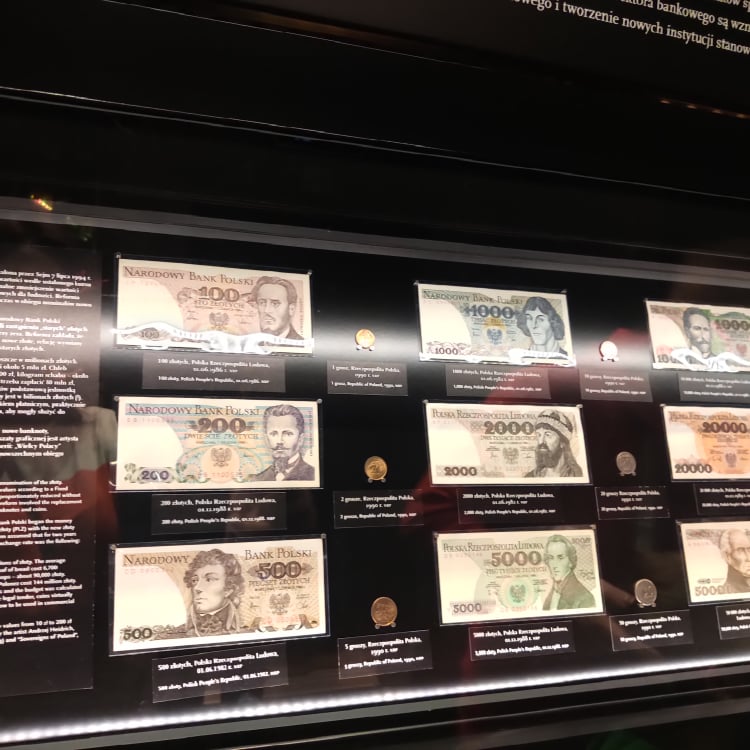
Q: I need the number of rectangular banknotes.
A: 9